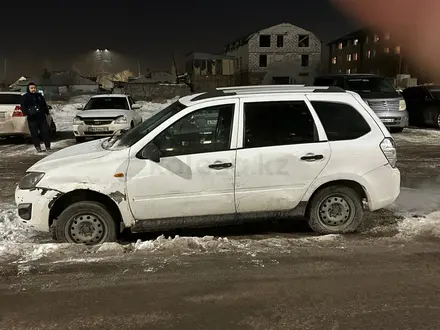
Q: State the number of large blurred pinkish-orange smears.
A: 1